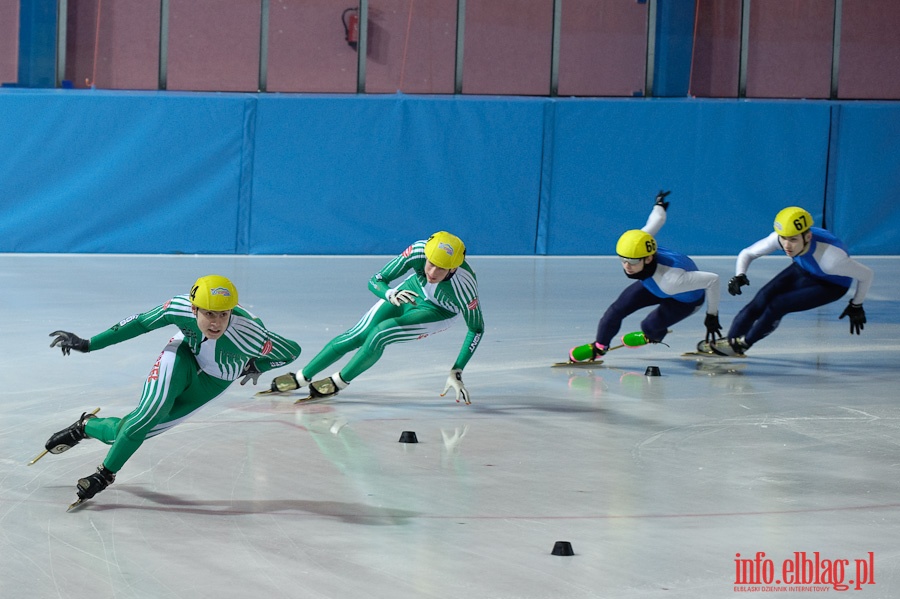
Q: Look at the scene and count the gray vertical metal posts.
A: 9